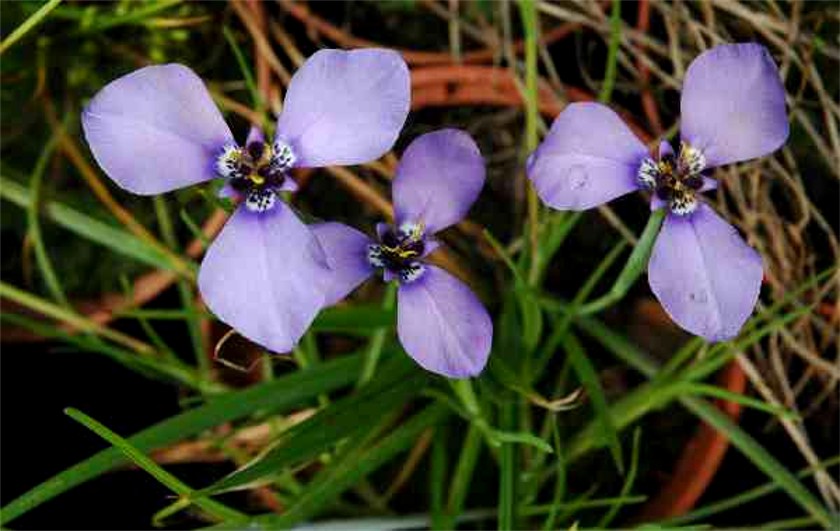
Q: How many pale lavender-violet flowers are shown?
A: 3